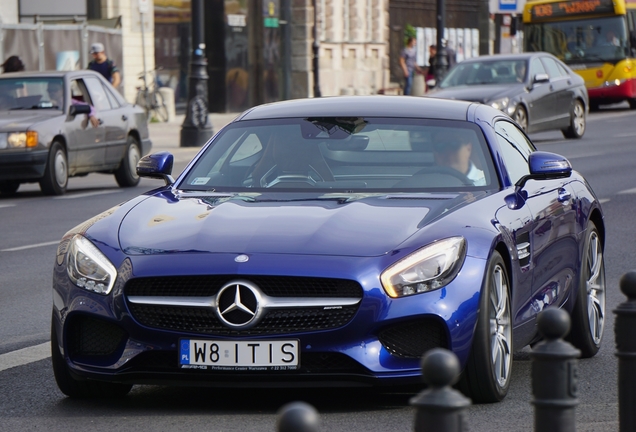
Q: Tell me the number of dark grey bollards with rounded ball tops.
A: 4